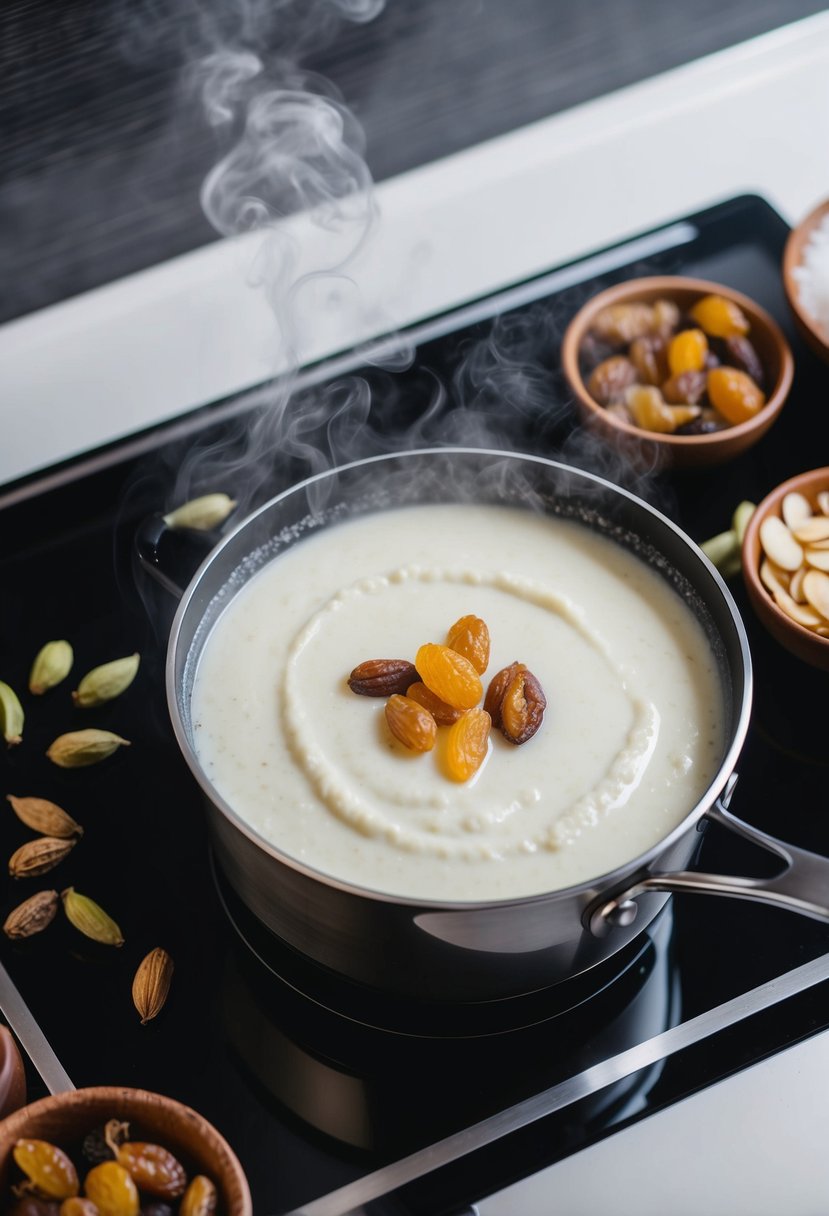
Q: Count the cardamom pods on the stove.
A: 12